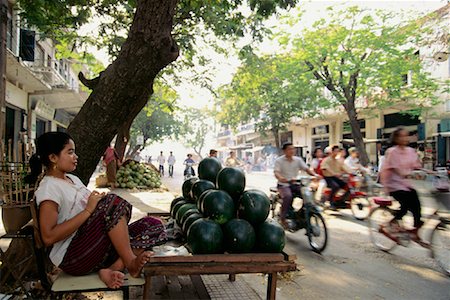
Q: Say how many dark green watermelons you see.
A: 15